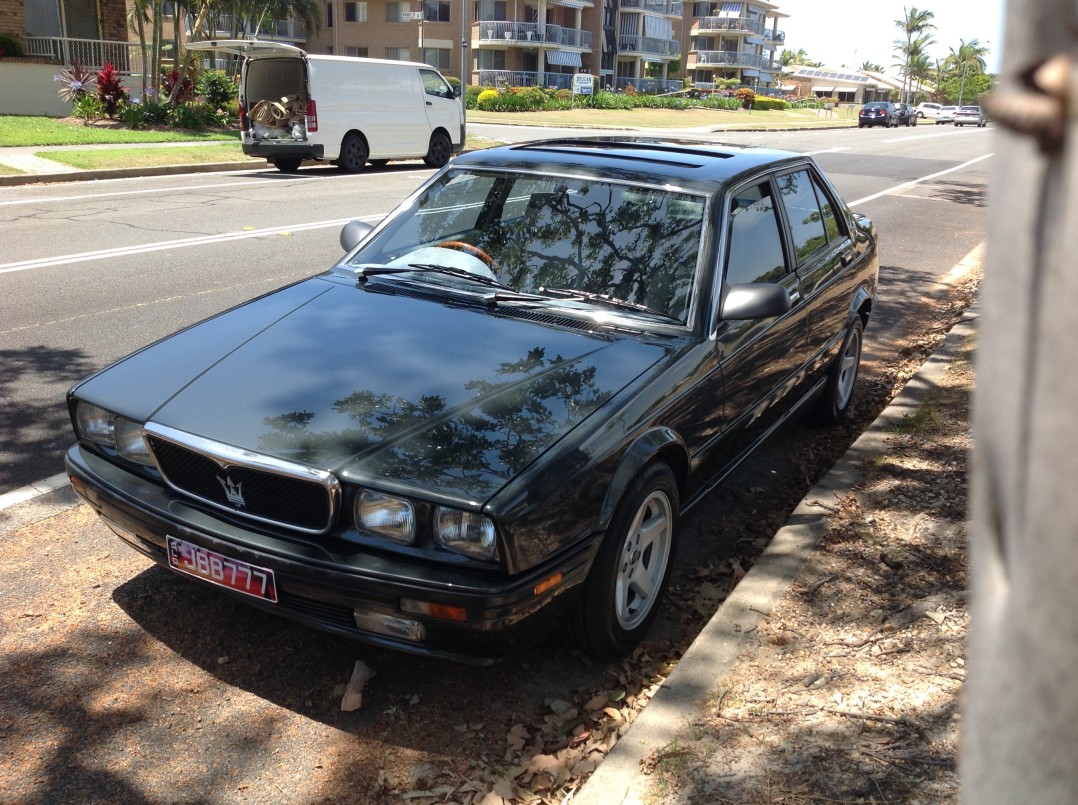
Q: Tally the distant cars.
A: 5